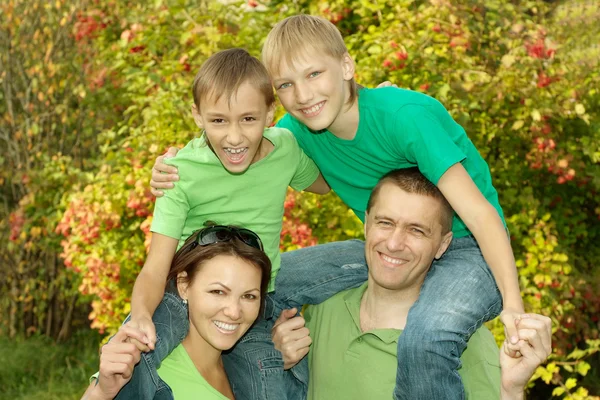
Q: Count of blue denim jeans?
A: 2